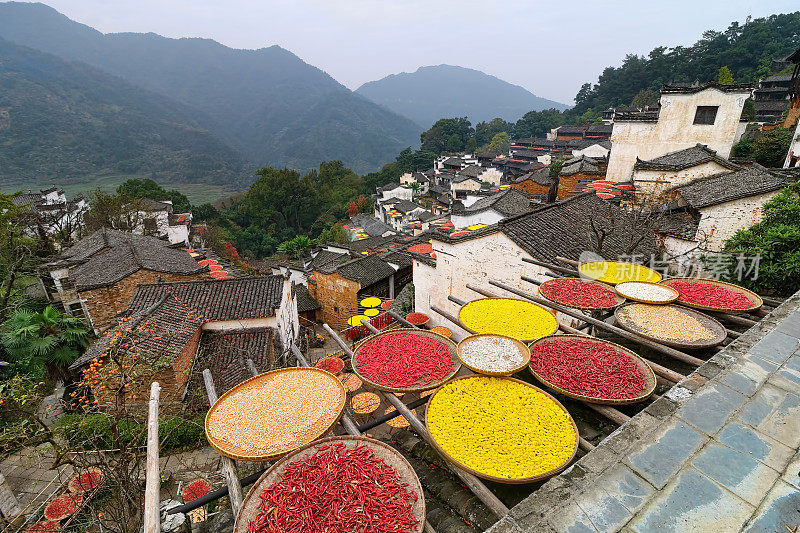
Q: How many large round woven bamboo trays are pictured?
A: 12